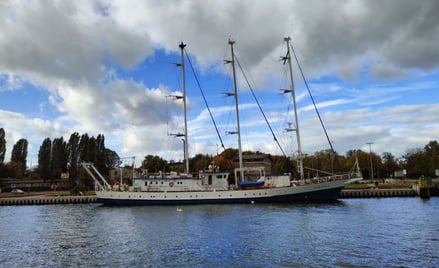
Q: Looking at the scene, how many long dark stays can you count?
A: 3